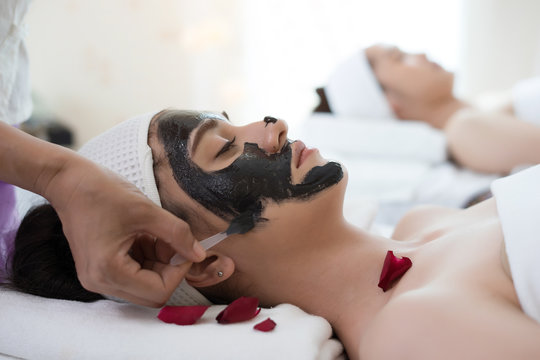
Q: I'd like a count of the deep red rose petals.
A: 4